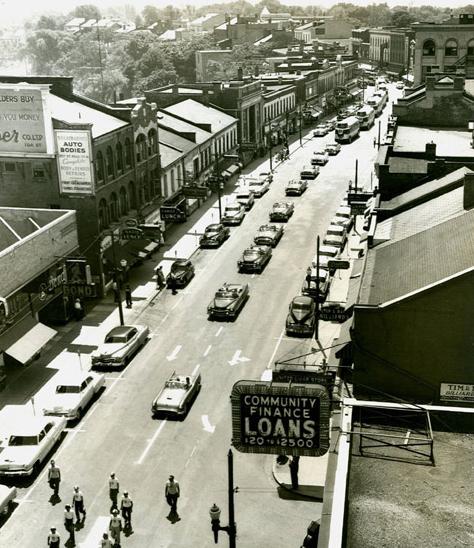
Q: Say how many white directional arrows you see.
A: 3